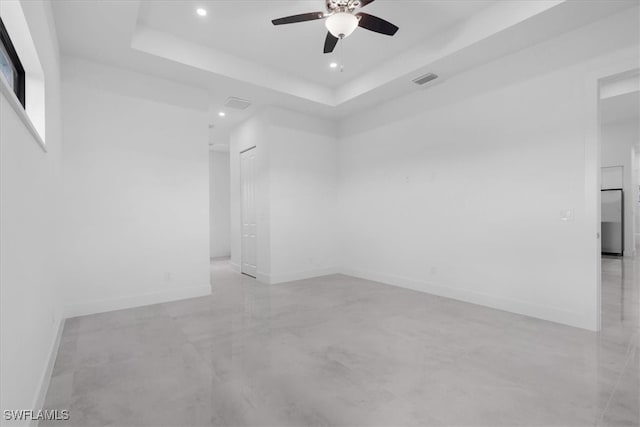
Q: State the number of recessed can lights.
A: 3